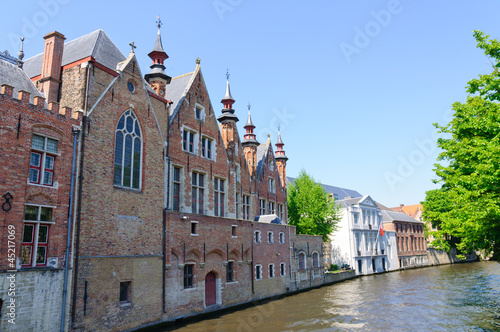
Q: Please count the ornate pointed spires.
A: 4